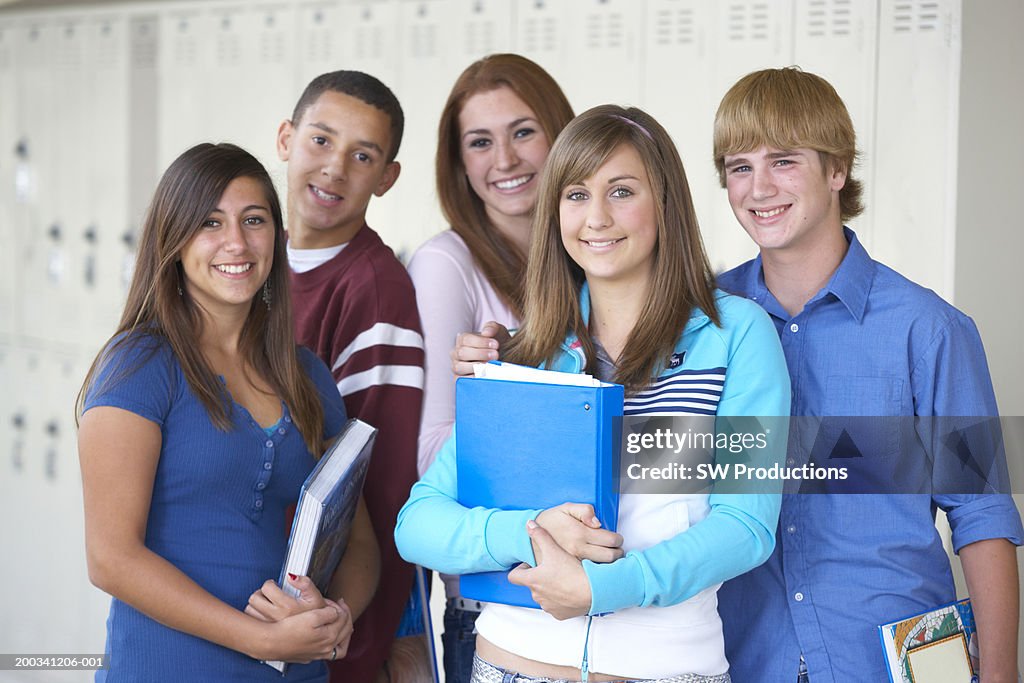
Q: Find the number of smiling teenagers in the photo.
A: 5